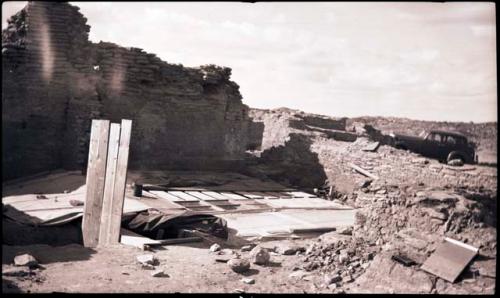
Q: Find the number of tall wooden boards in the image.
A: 3